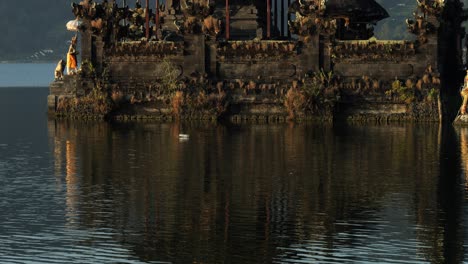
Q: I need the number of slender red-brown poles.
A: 4